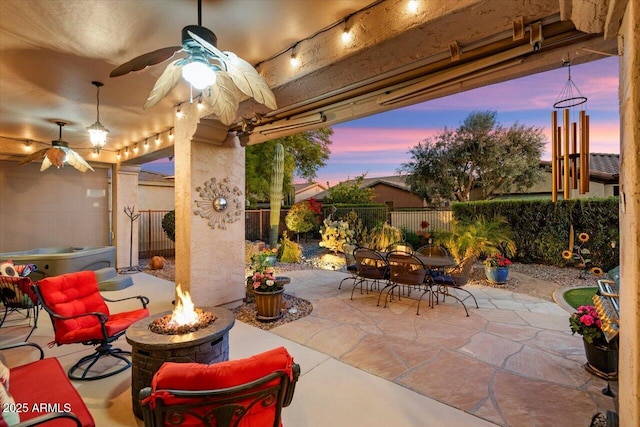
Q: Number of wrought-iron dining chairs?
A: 6